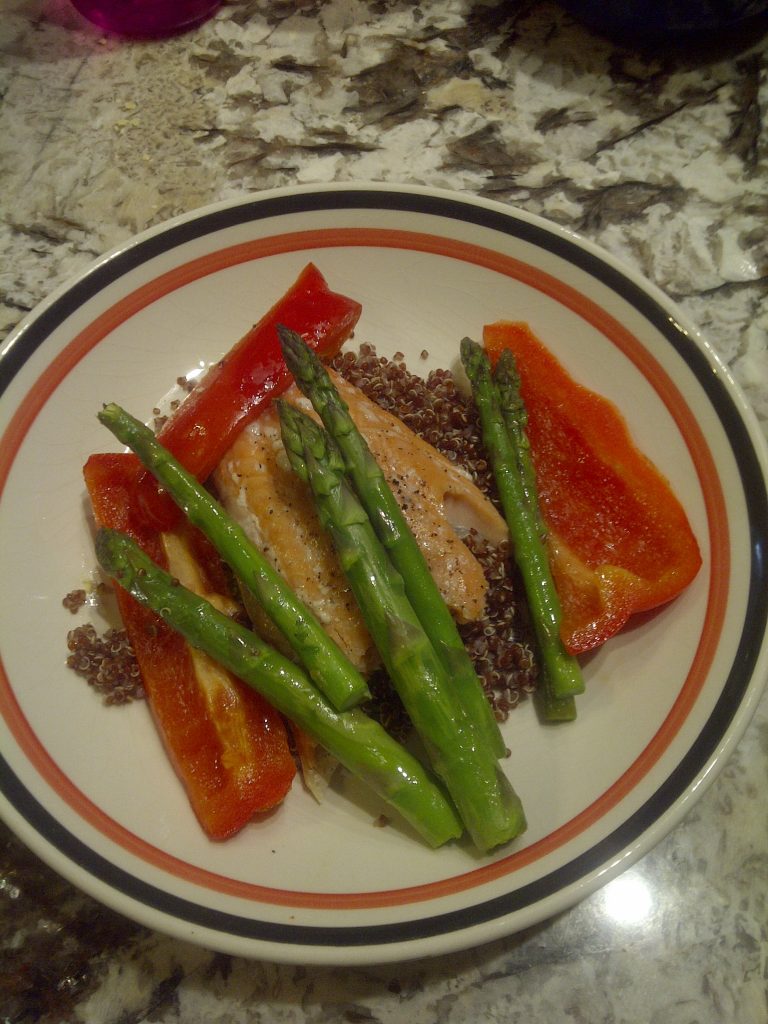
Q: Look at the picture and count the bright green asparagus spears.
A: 6